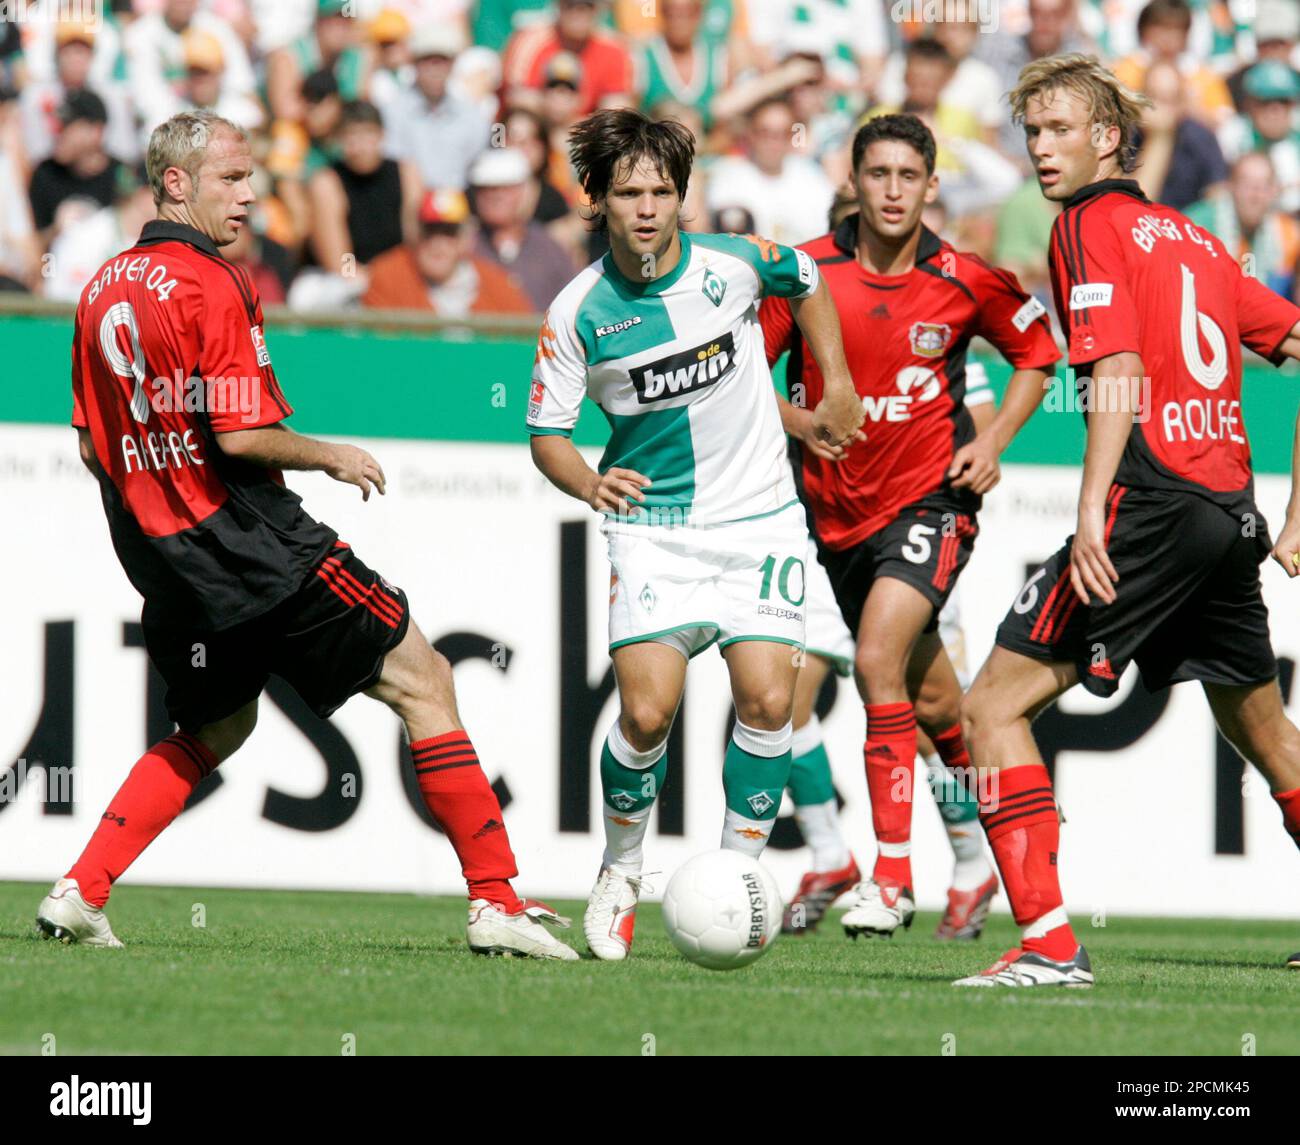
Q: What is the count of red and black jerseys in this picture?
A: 3